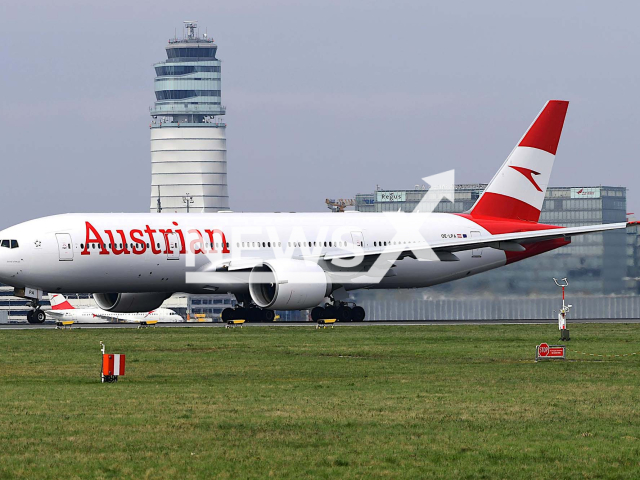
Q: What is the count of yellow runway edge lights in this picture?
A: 4